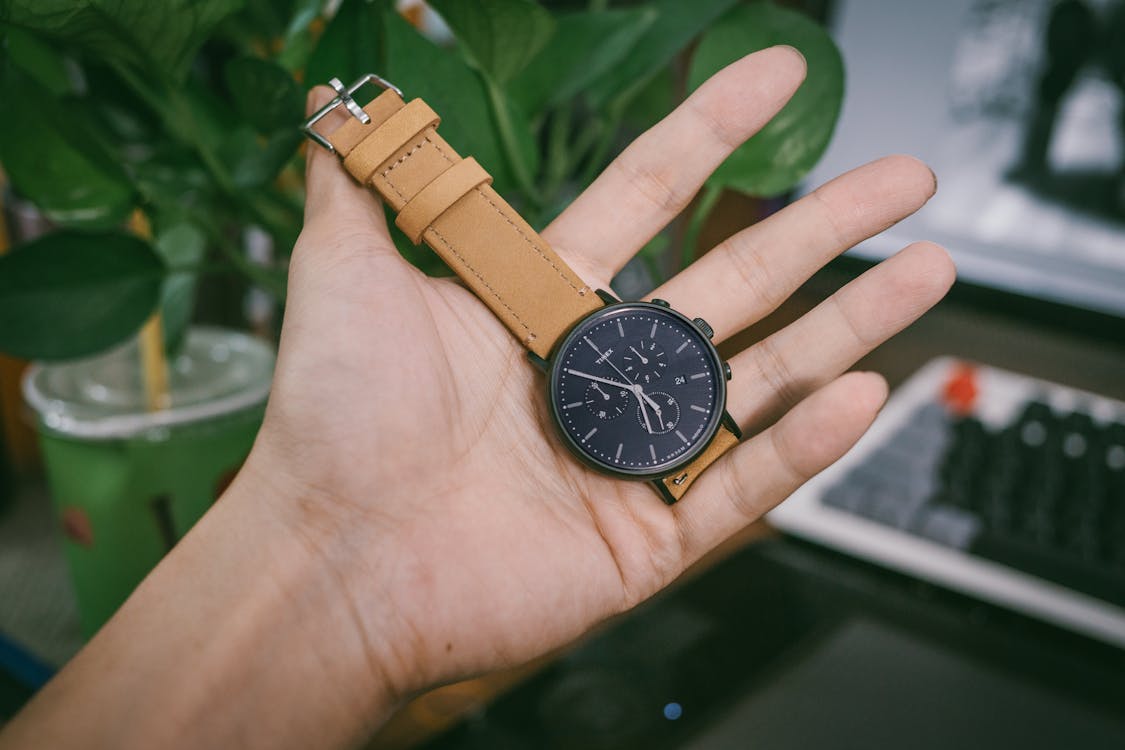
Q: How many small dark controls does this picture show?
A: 3